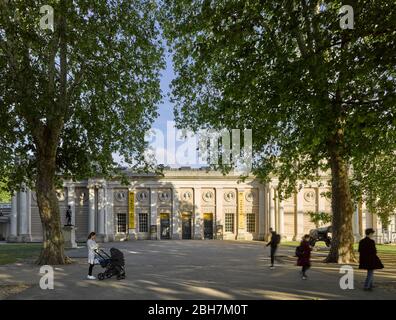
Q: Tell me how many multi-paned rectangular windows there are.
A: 4